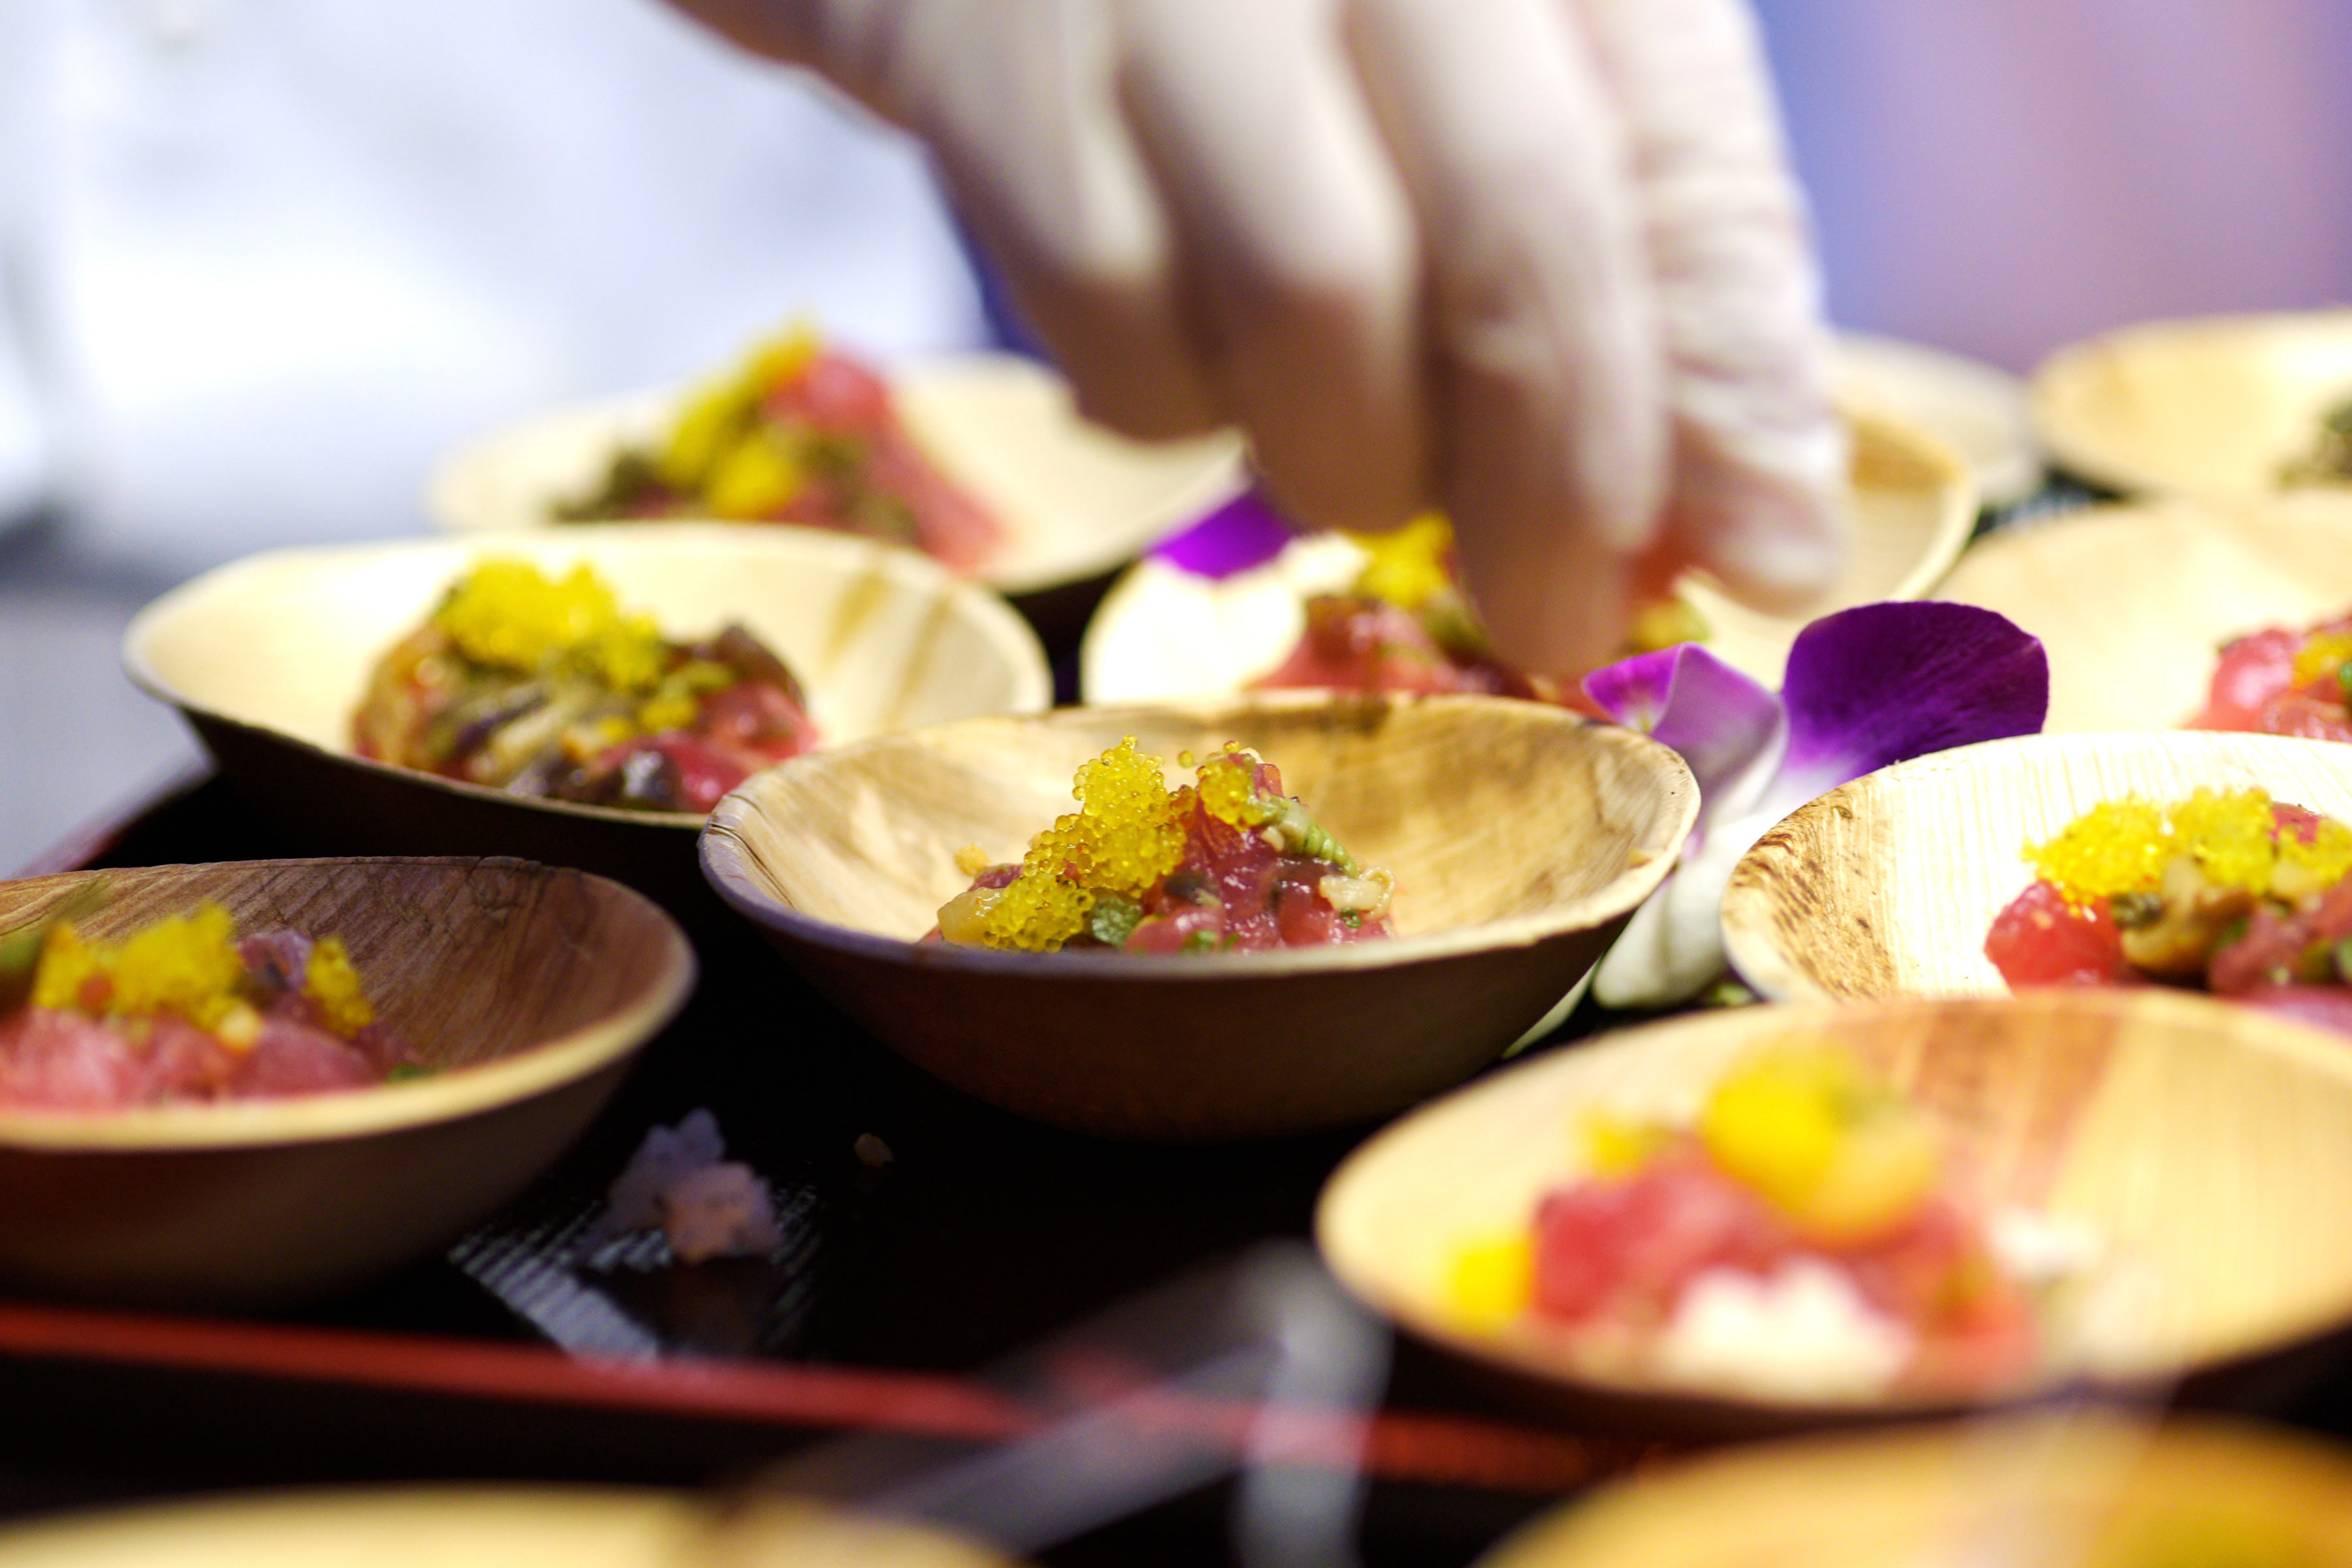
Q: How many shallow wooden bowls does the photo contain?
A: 12